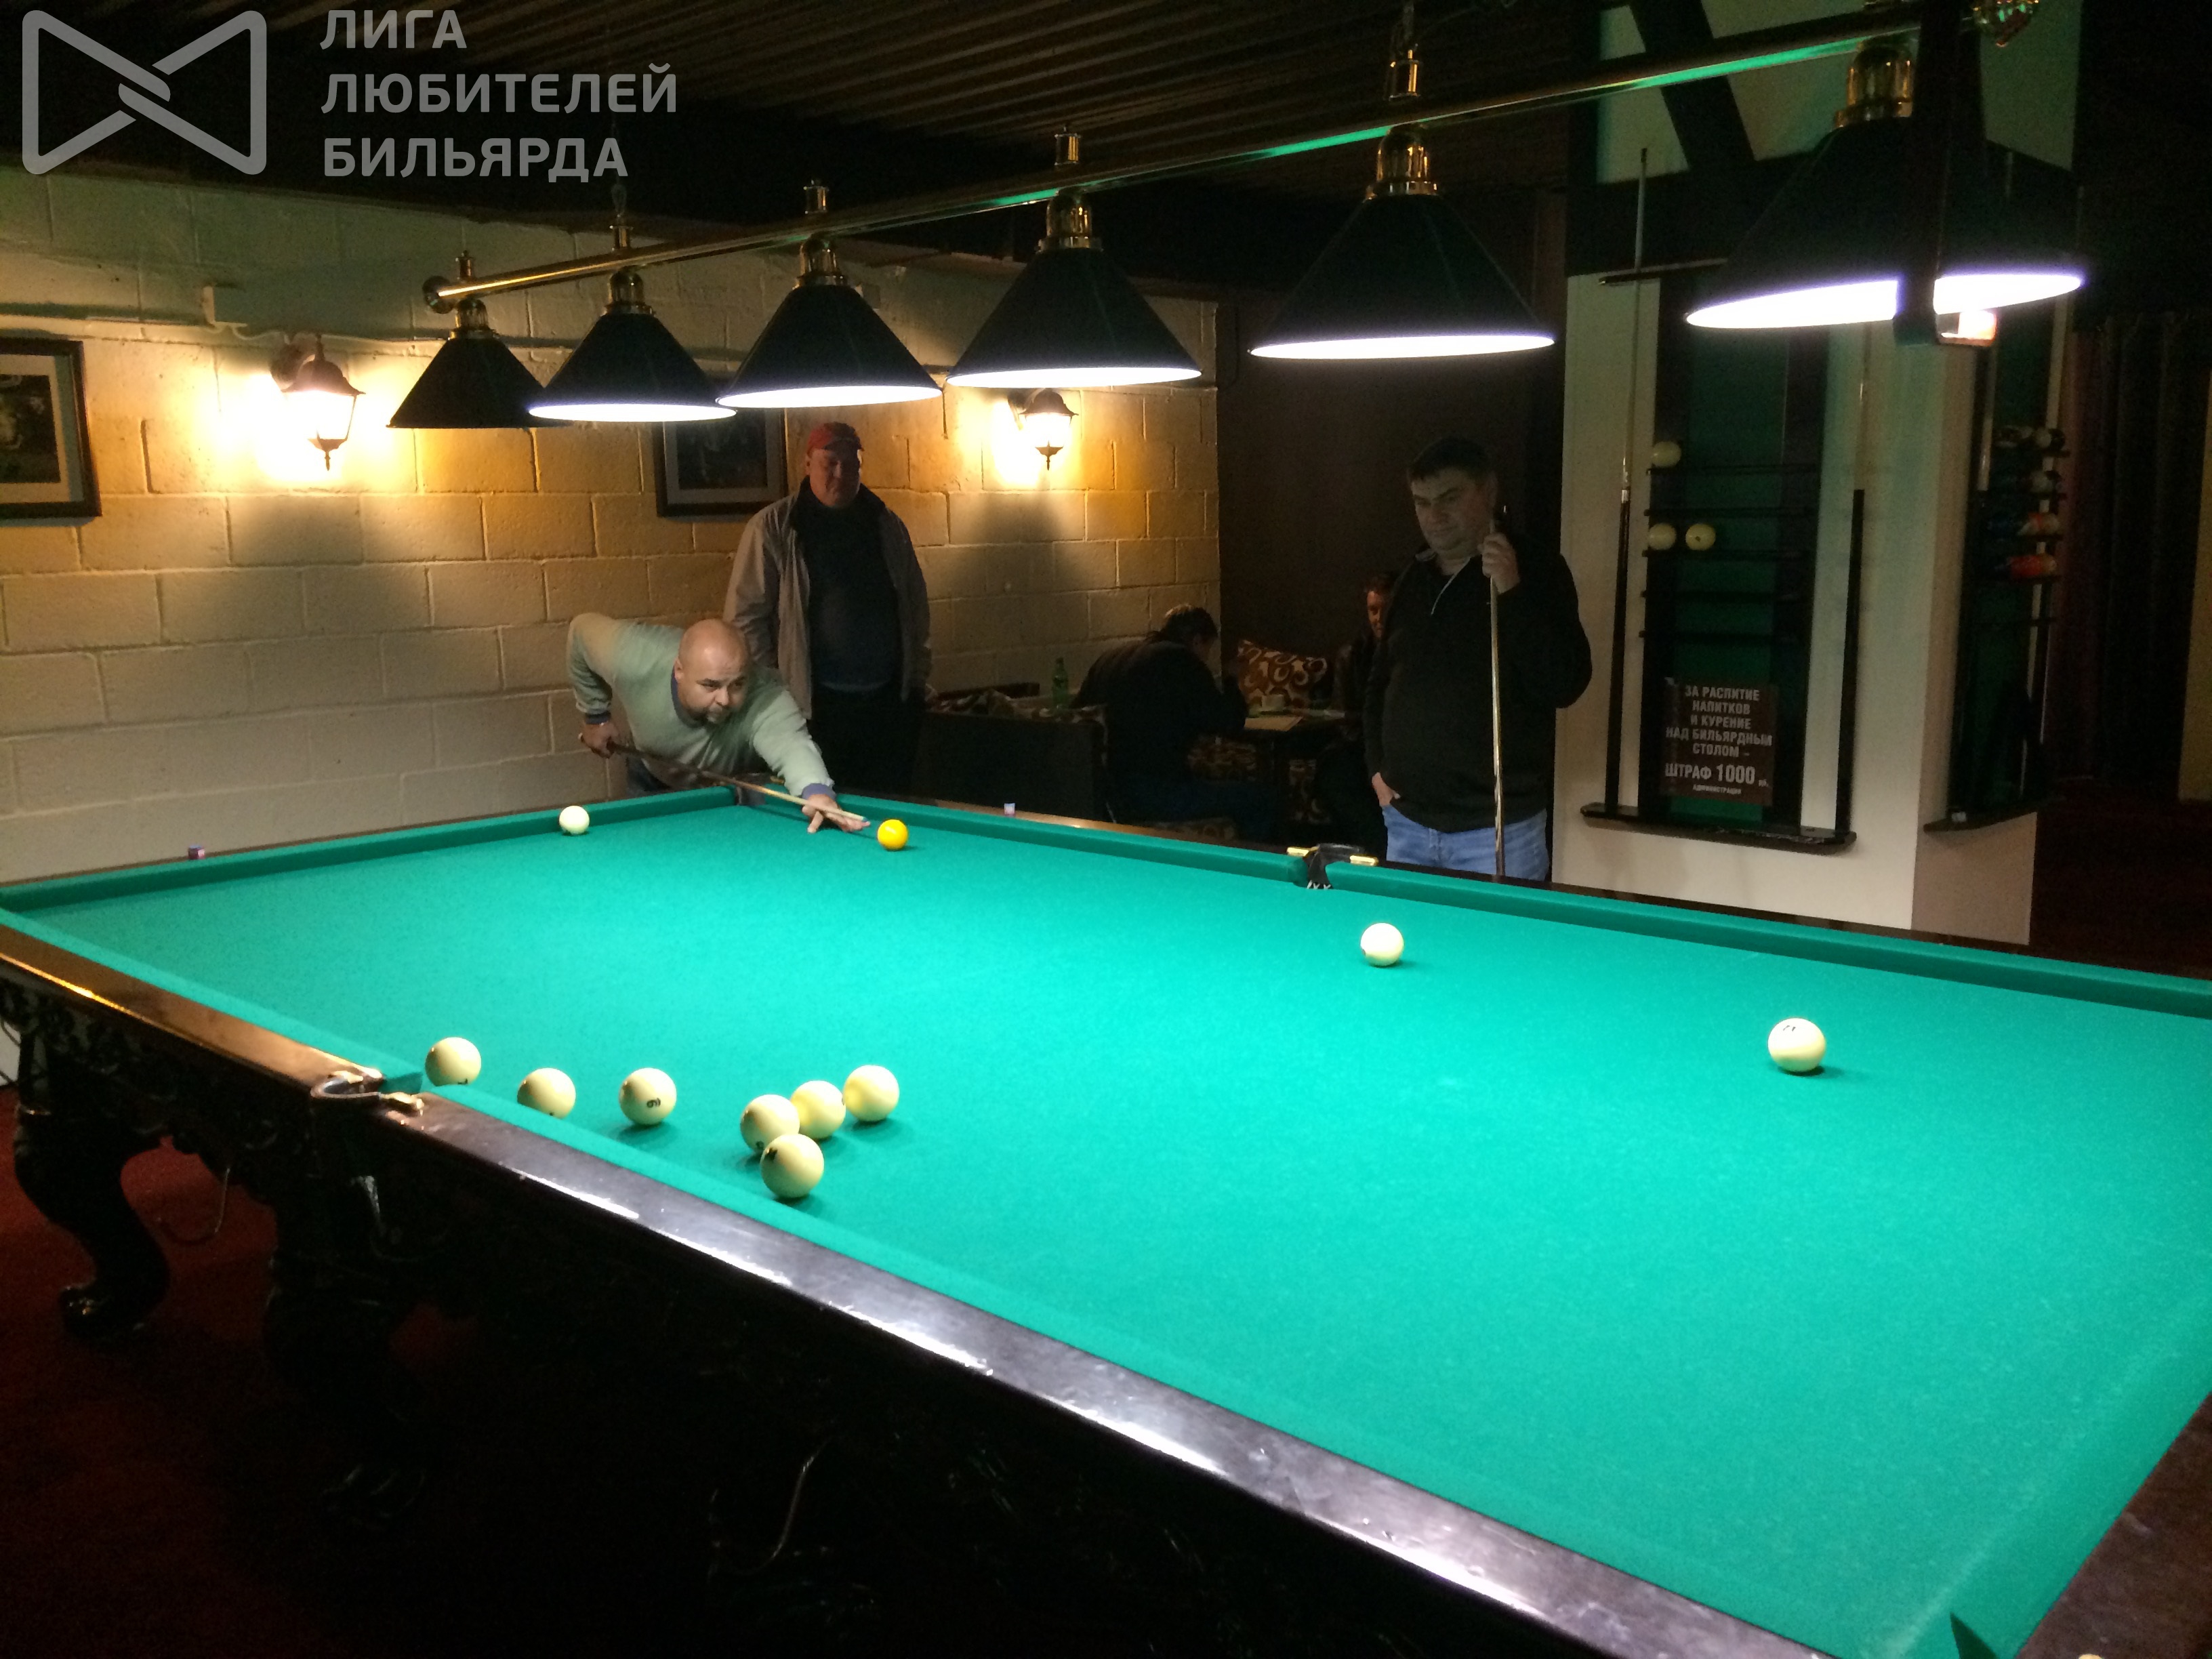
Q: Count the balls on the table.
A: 11